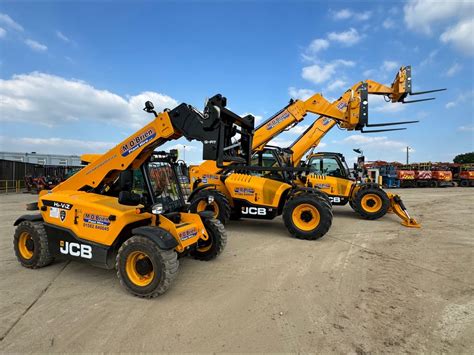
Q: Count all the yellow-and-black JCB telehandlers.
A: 3